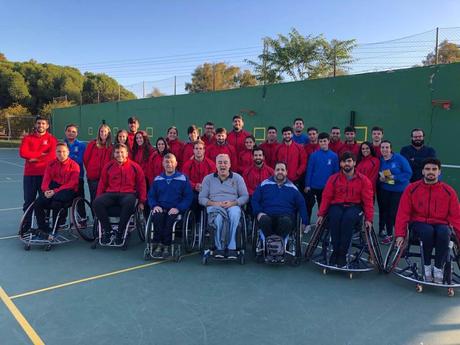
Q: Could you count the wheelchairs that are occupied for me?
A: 7